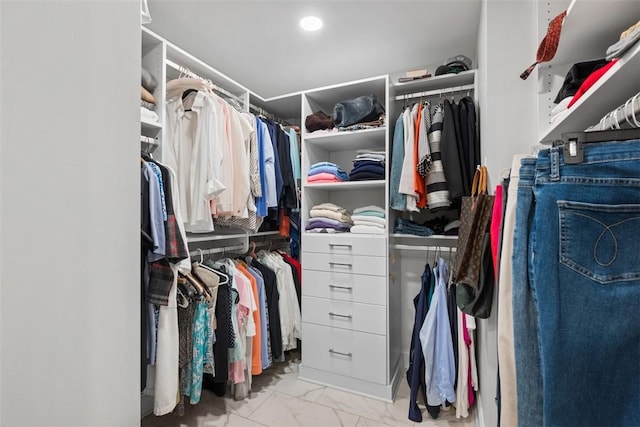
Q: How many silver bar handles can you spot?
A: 5